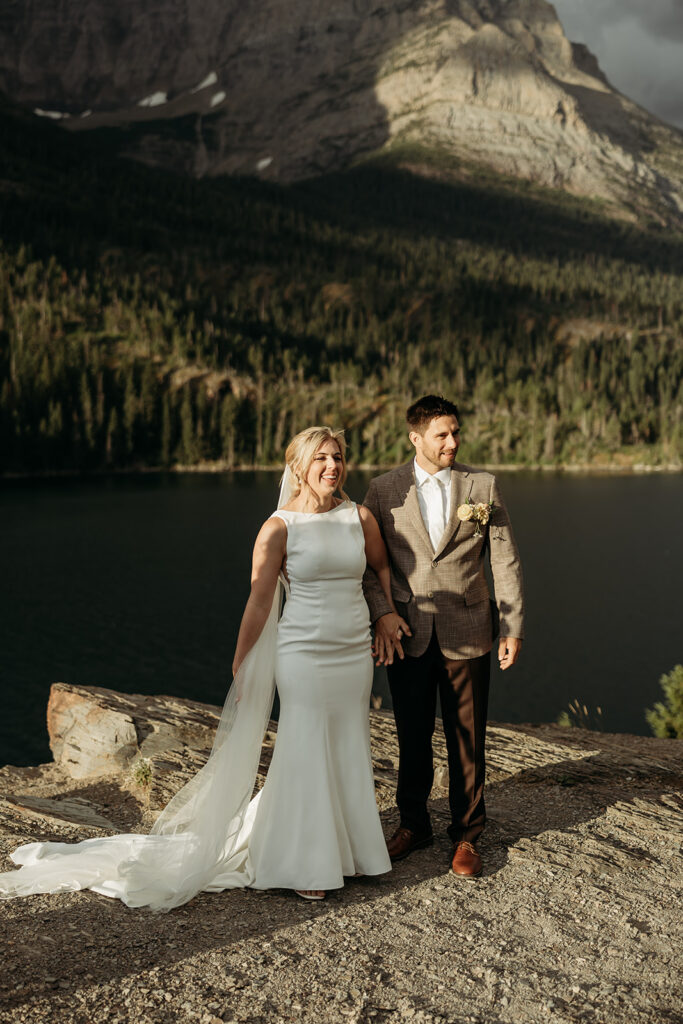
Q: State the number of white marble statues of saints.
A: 0